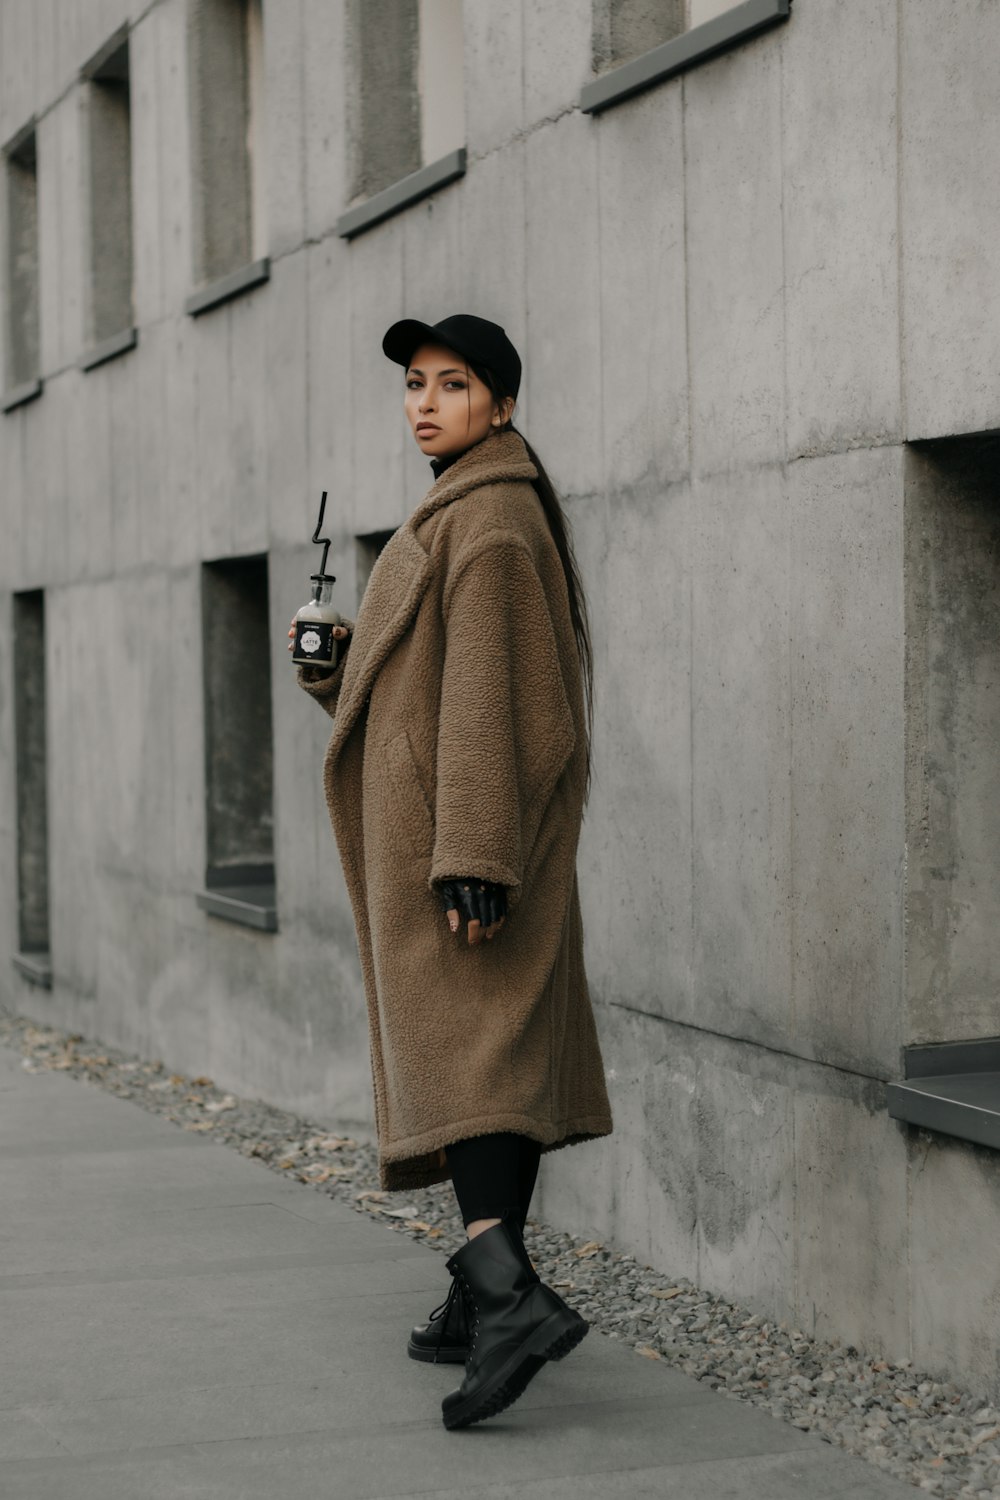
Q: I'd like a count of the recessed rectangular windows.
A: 9